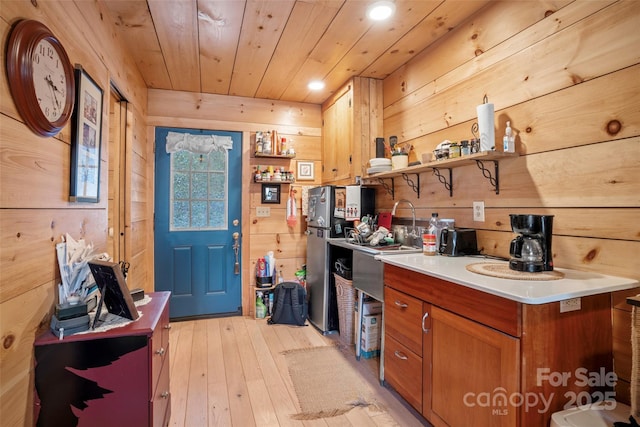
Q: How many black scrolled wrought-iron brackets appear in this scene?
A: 4